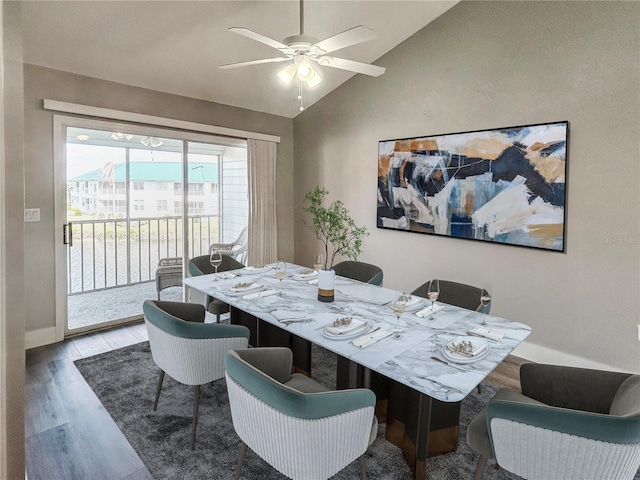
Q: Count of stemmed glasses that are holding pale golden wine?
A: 6